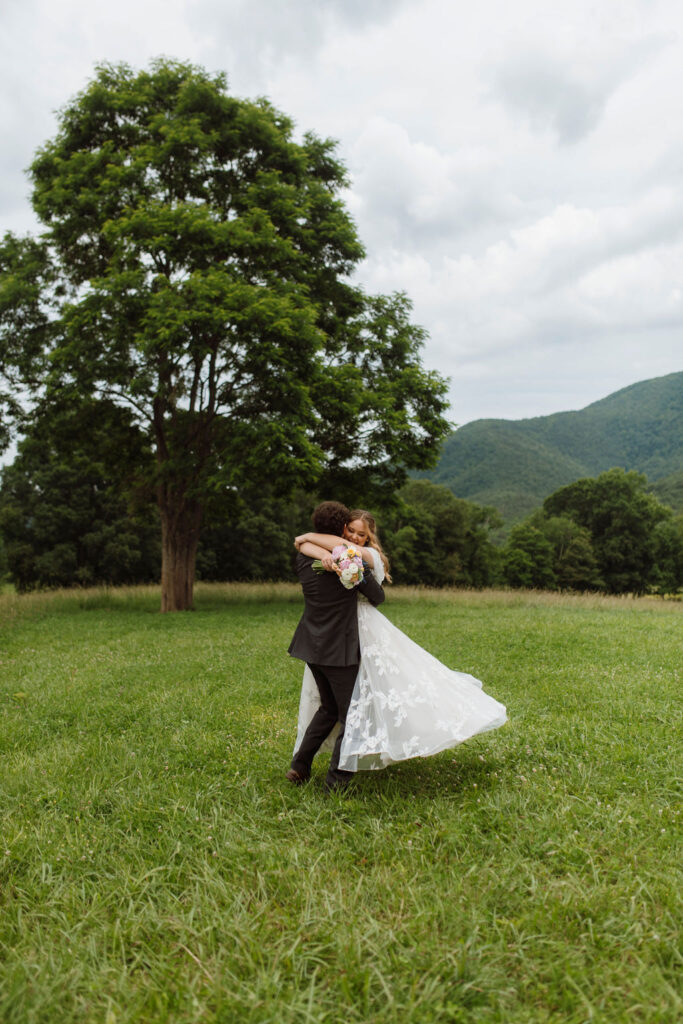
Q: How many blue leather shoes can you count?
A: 0